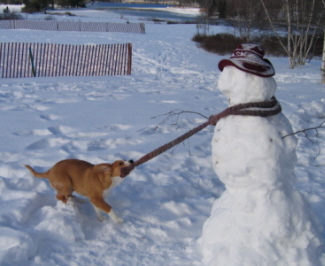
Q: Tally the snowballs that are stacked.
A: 3